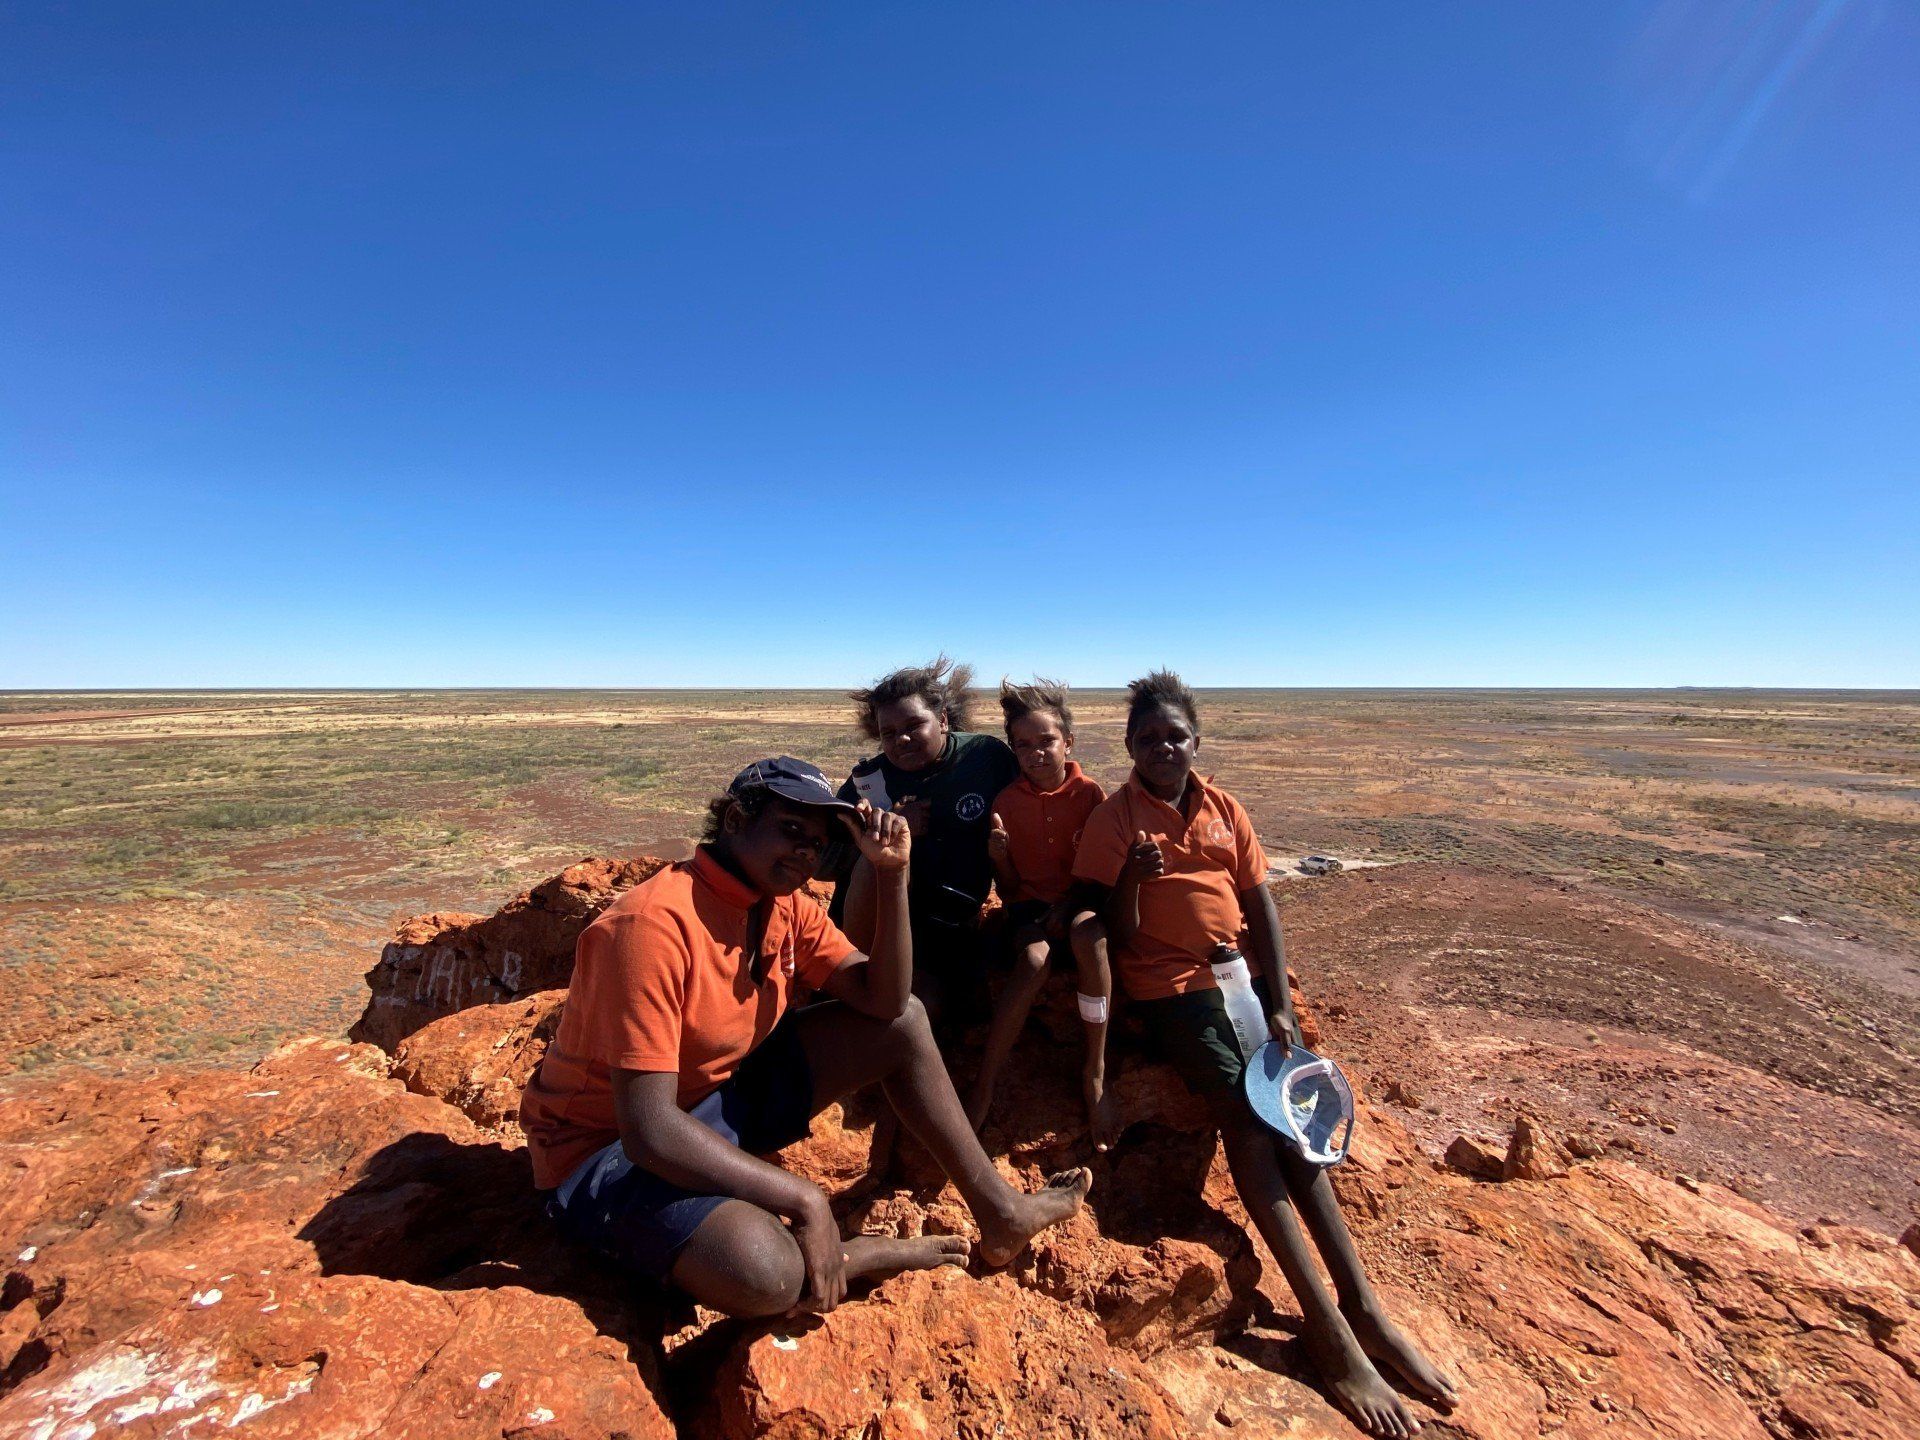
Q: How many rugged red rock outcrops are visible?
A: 1